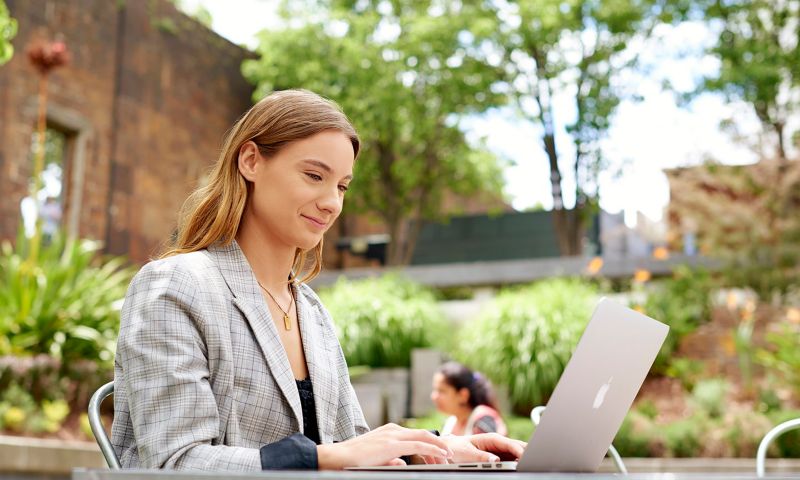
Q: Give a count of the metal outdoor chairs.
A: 3